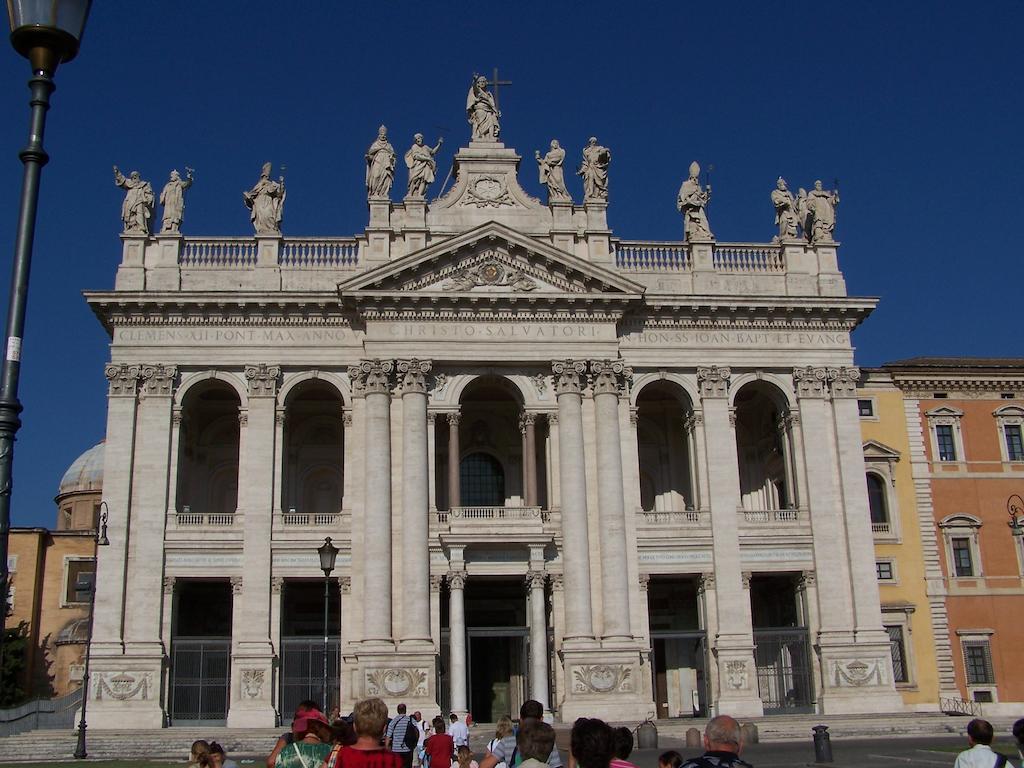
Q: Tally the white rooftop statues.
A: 12